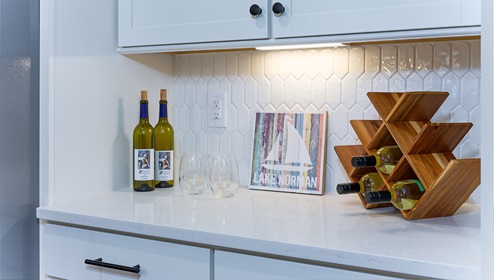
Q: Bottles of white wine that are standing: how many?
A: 2